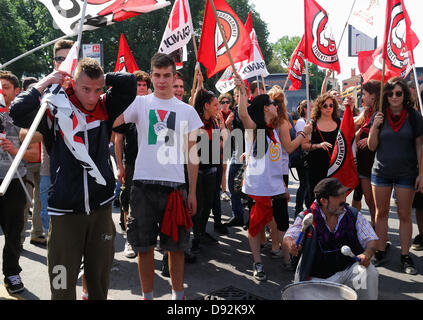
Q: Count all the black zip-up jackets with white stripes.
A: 1